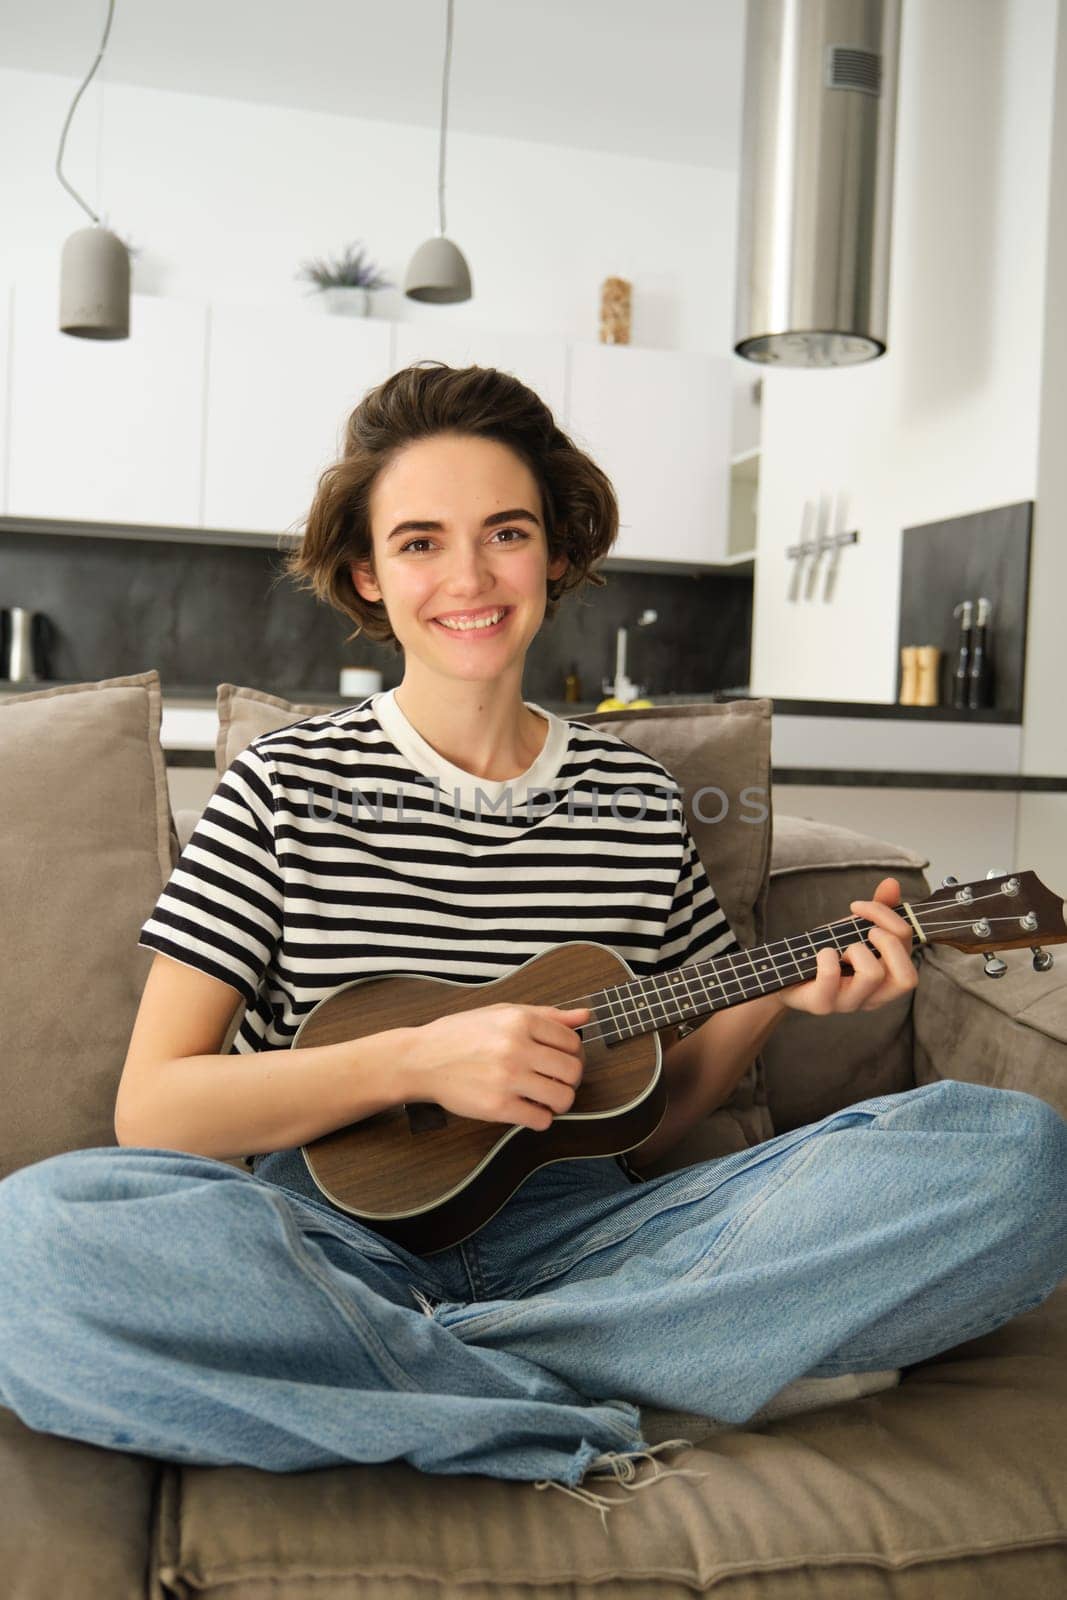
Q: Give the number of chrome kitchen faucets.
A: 1